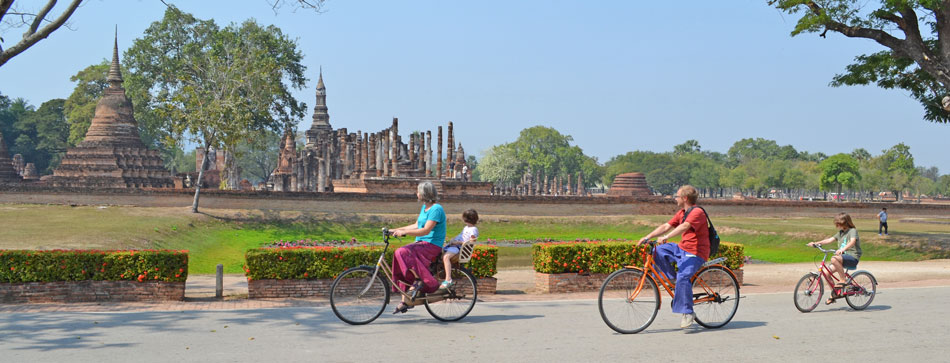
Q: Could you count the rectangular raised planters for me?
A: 3